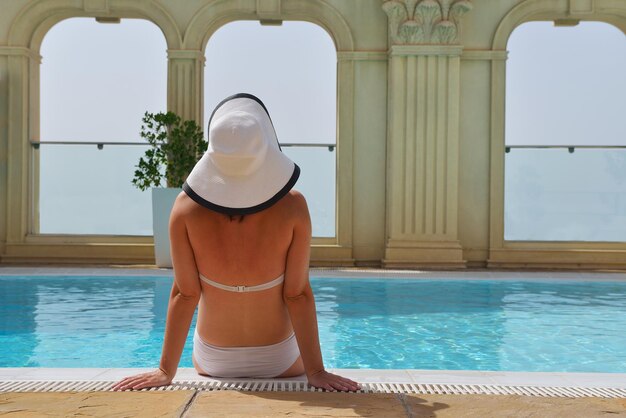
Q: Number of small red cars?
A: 0